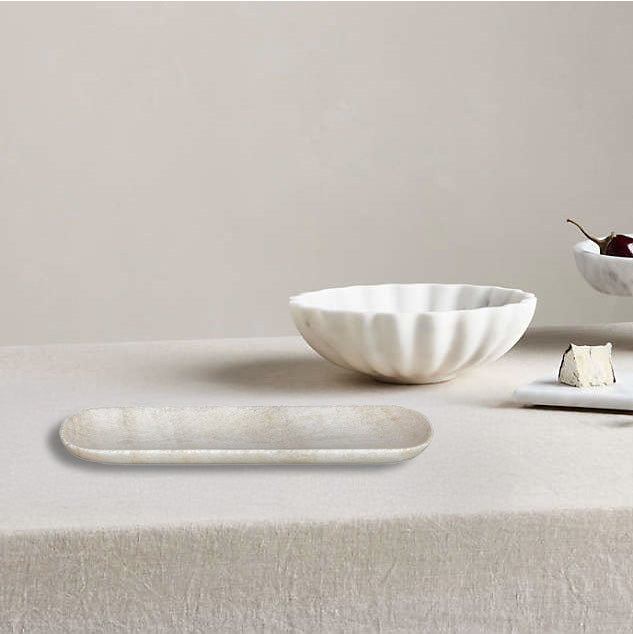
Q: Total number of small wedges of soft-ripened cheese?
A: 1